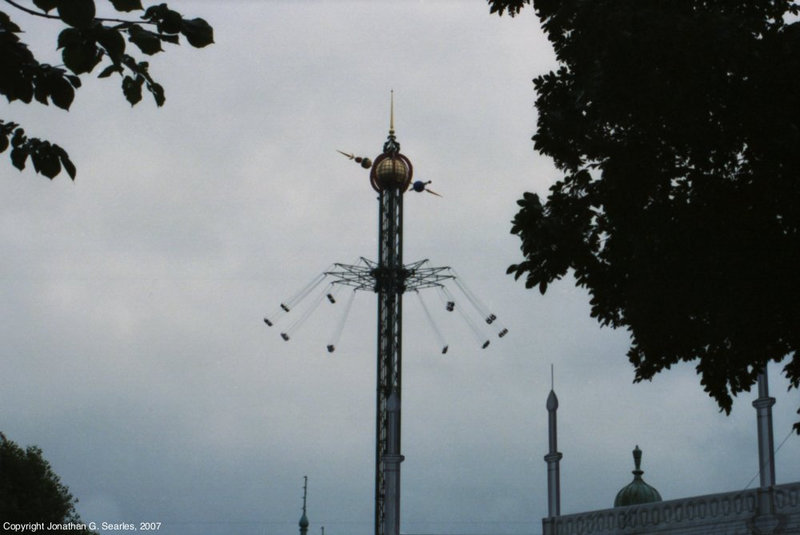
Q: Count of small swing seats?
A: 10